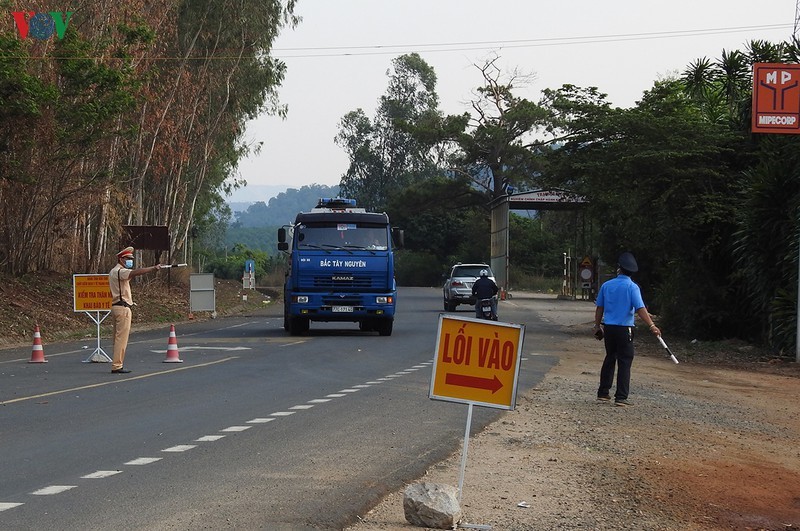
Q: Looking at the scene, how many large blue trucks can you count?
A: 1